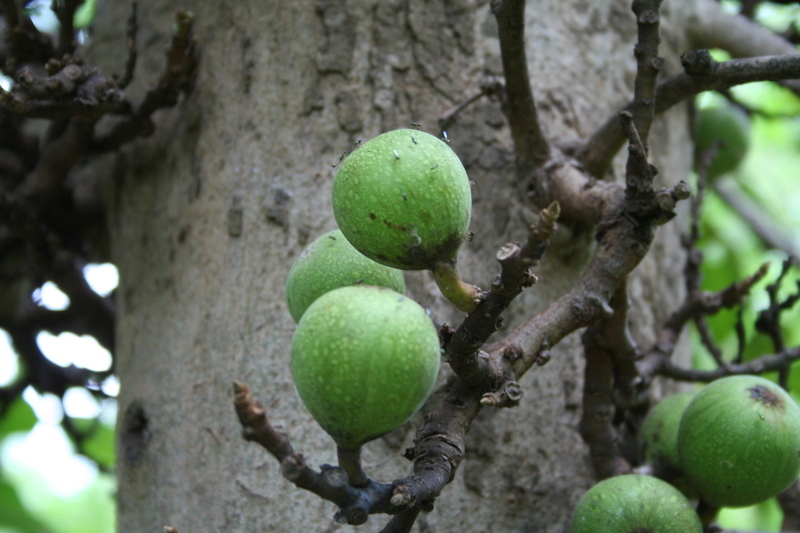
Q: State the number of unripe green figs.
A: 7